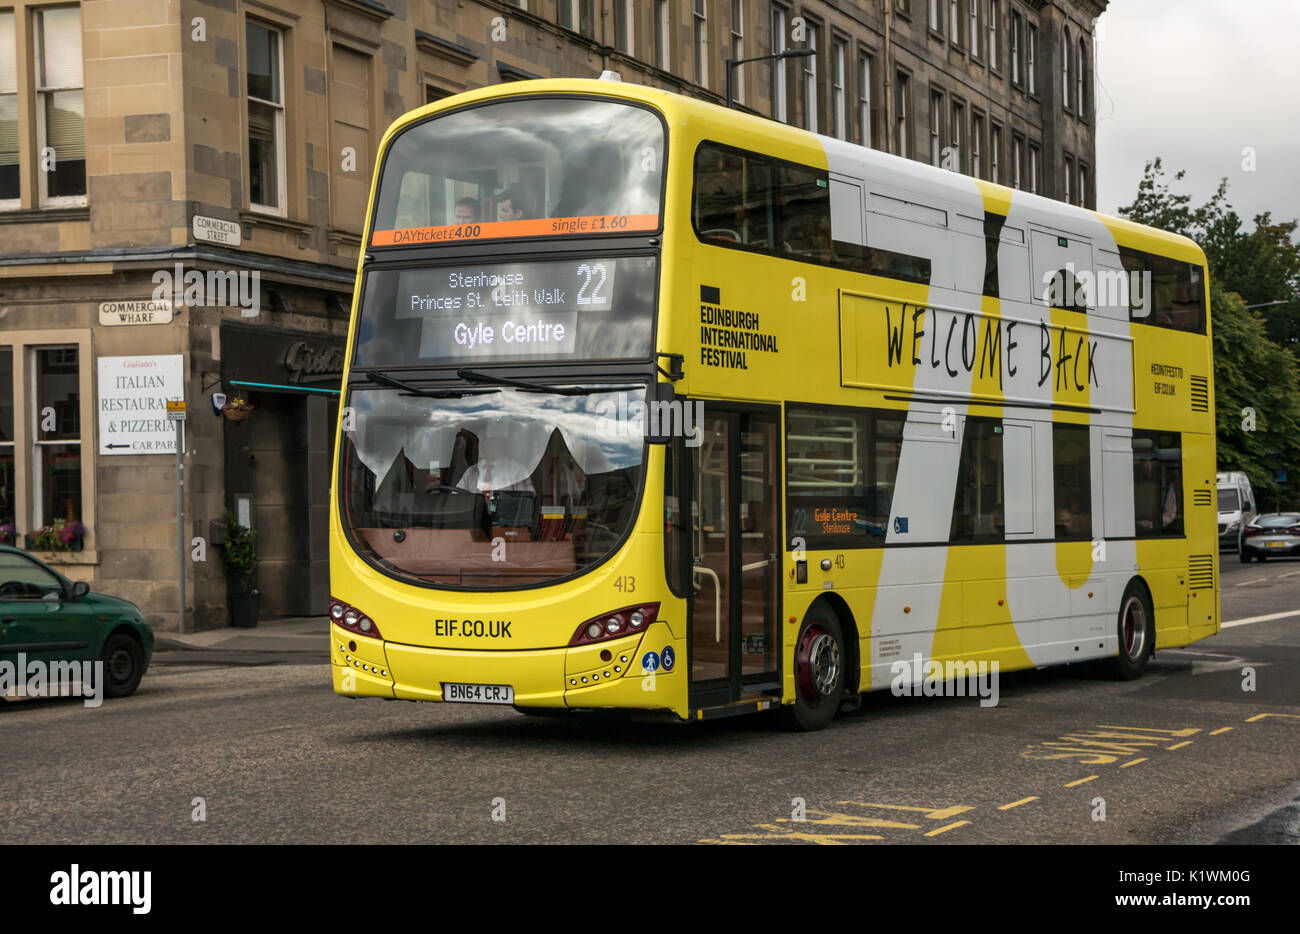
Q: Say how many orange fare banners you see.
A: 1